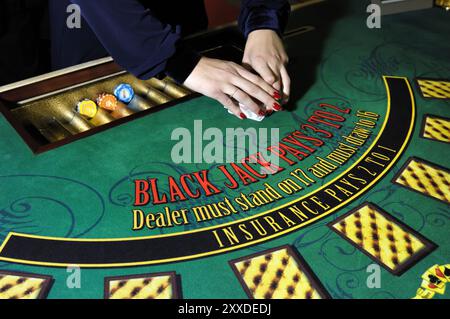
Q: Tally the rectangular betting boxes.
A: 7